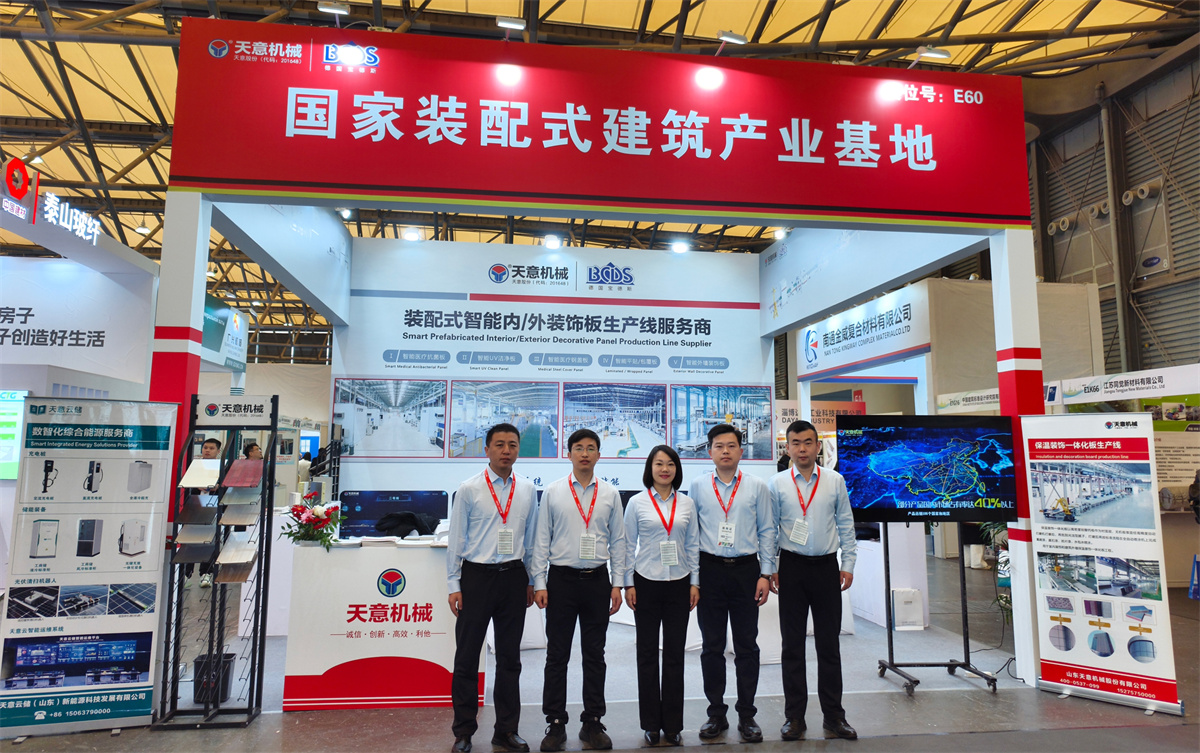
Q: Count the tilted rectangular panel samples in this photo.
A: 9